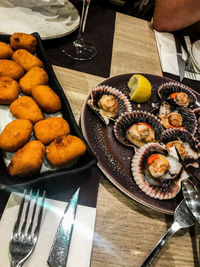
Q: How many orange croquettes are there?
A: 12